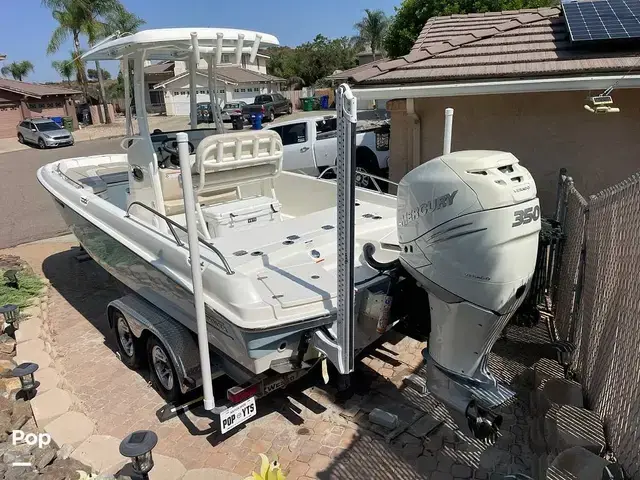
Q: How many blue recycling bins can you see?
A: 3